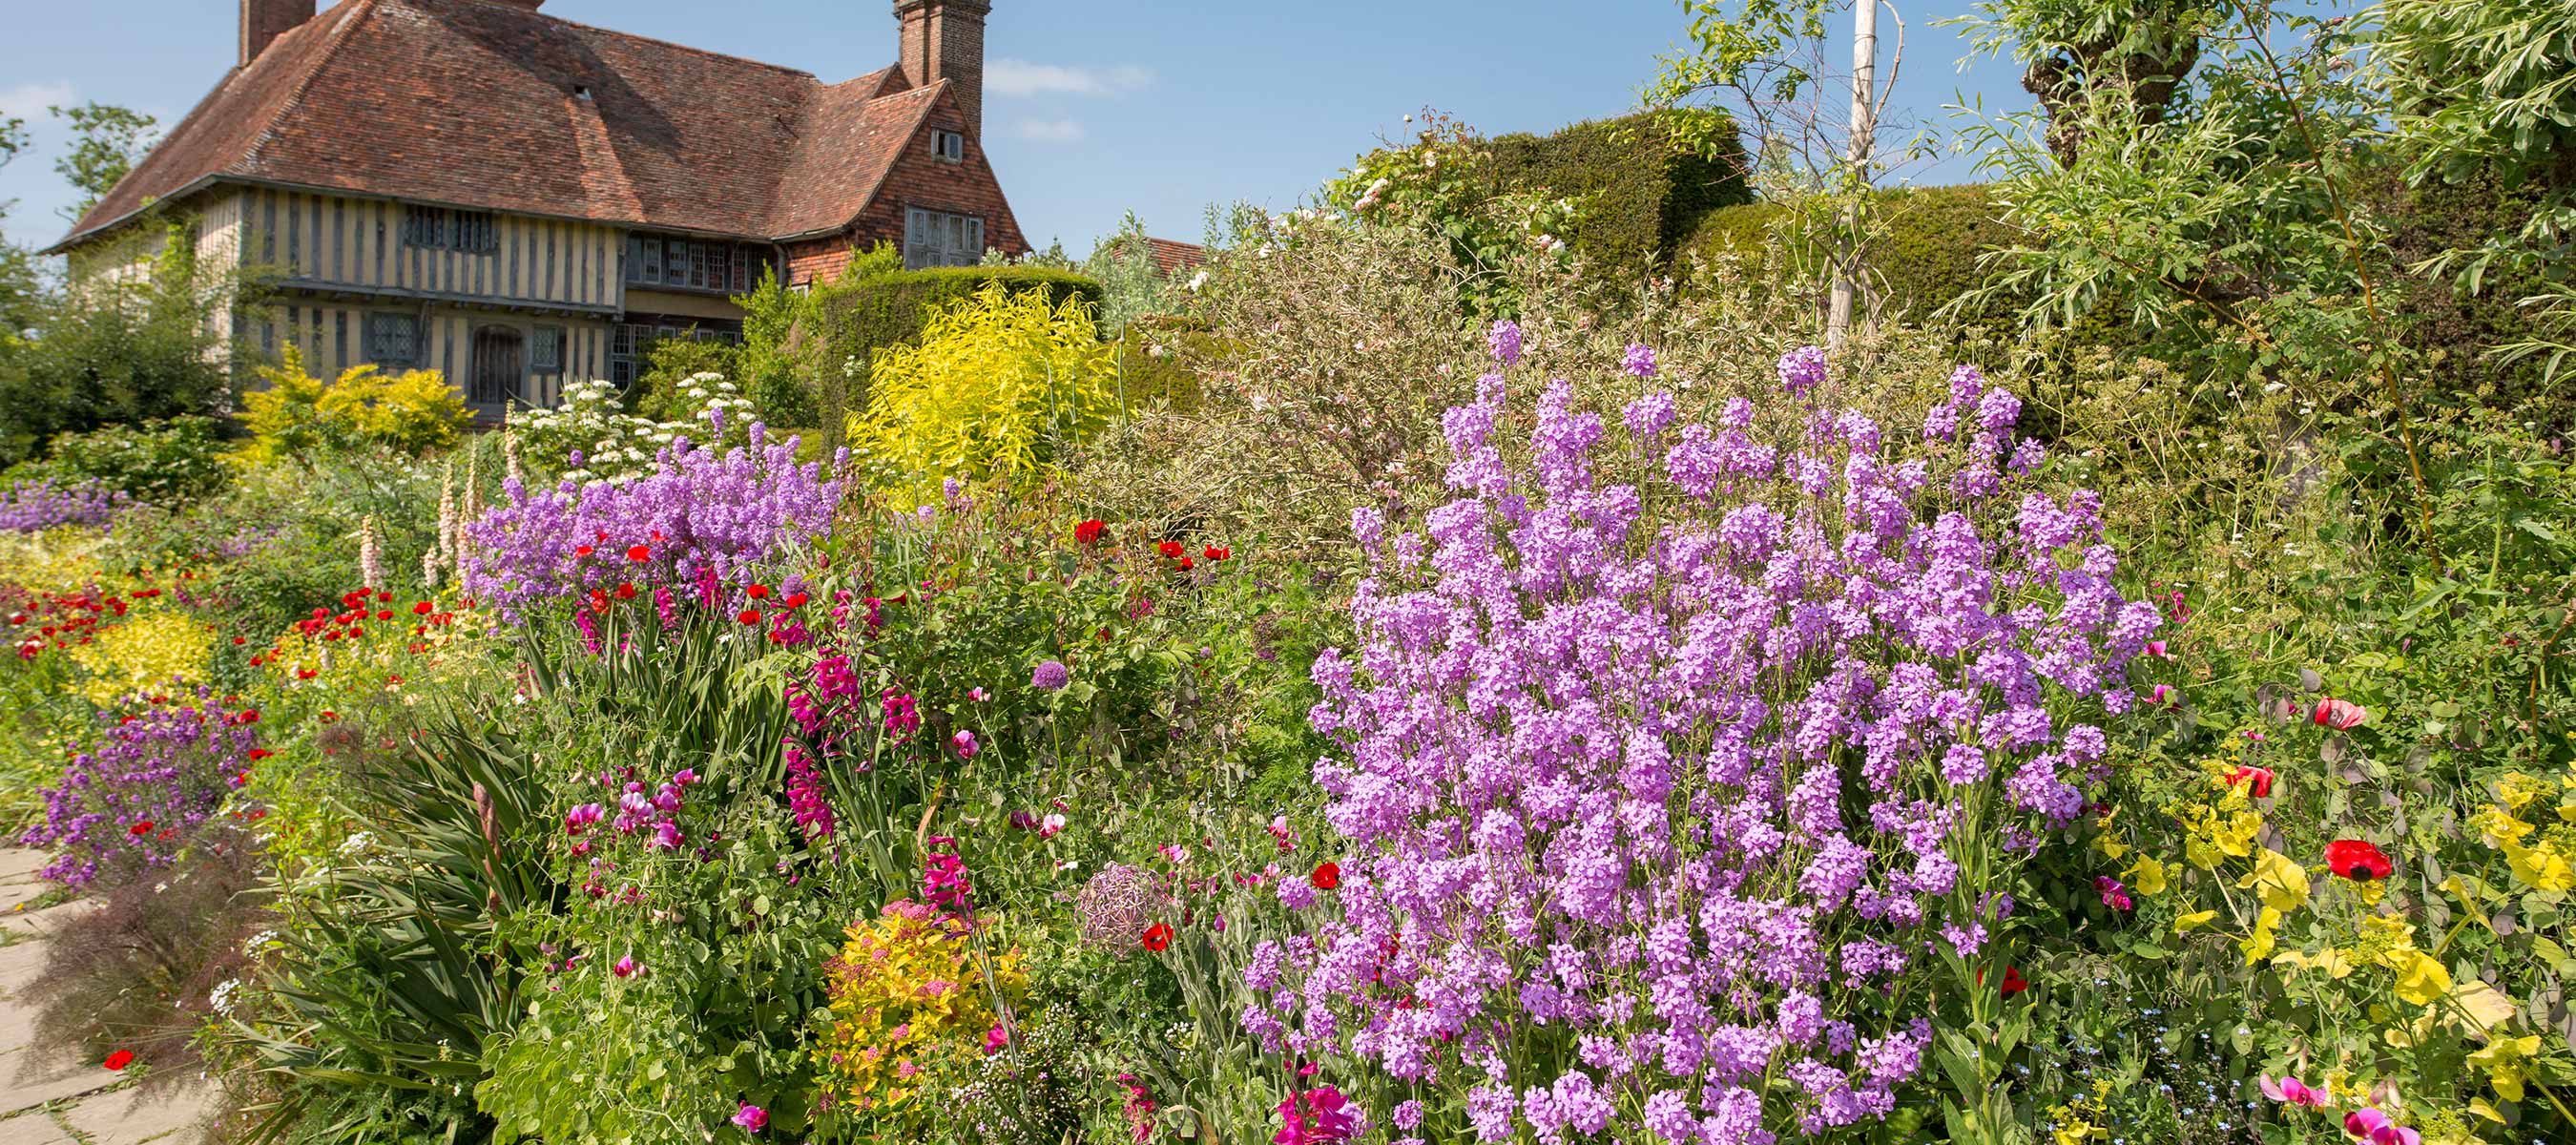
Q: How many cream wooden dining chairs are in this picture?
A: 0